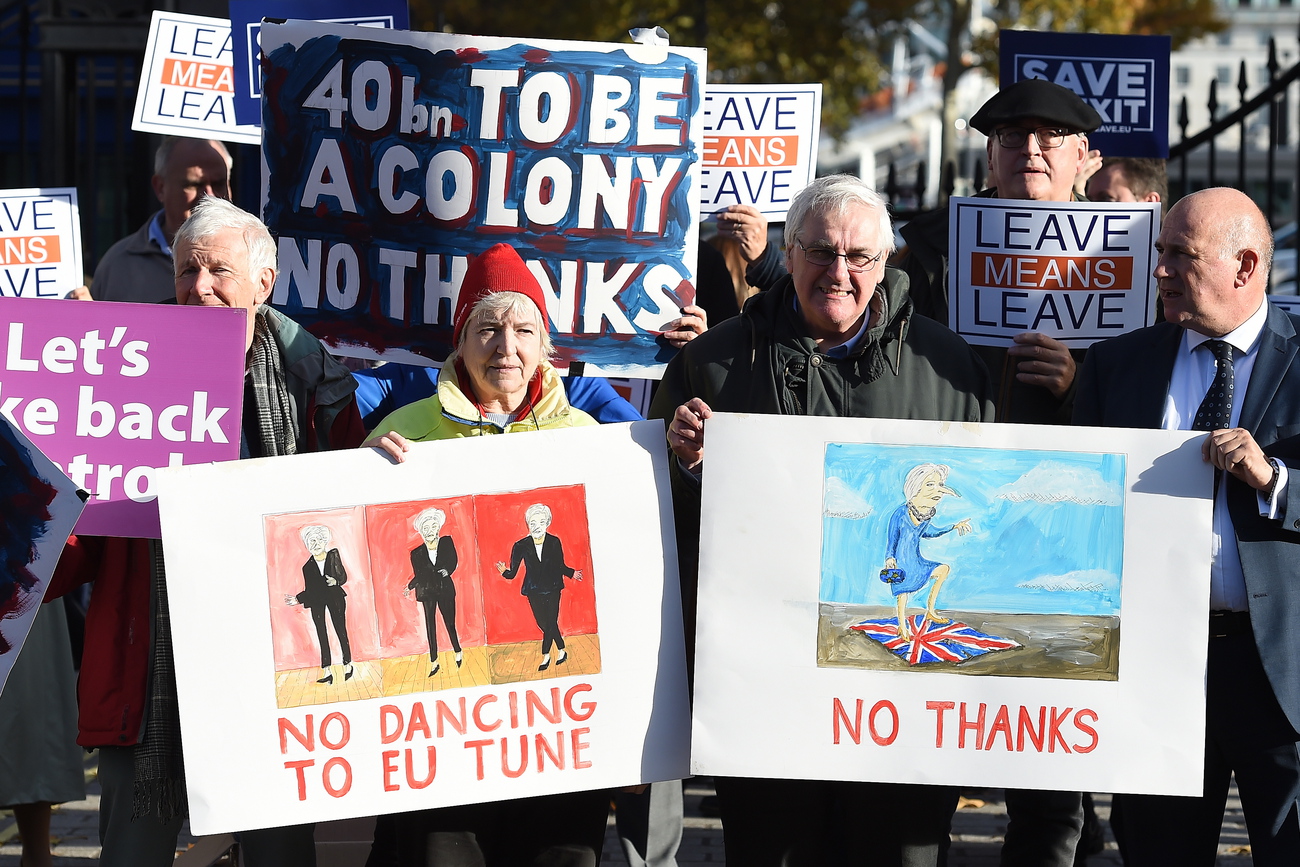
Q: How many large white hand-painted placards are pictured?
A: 2